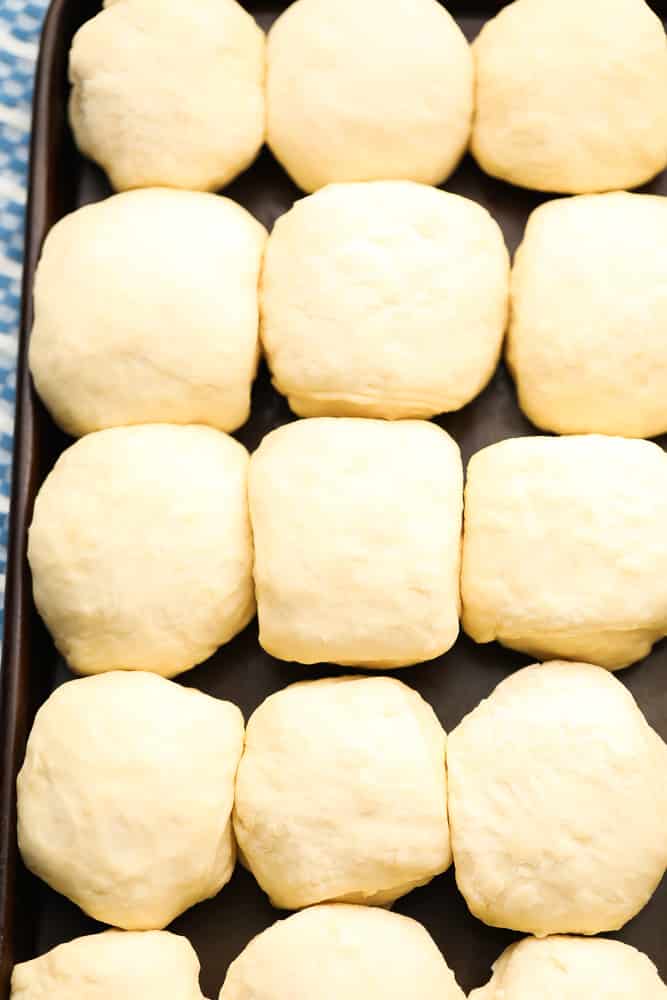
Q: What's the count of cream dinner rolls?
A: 15